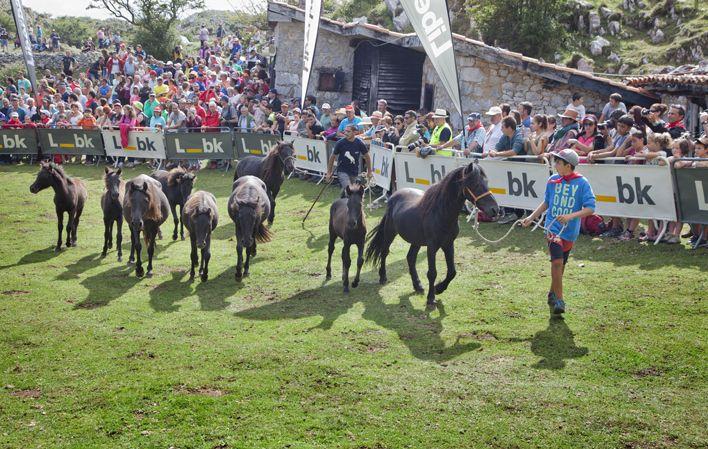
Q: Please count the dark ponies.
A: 9